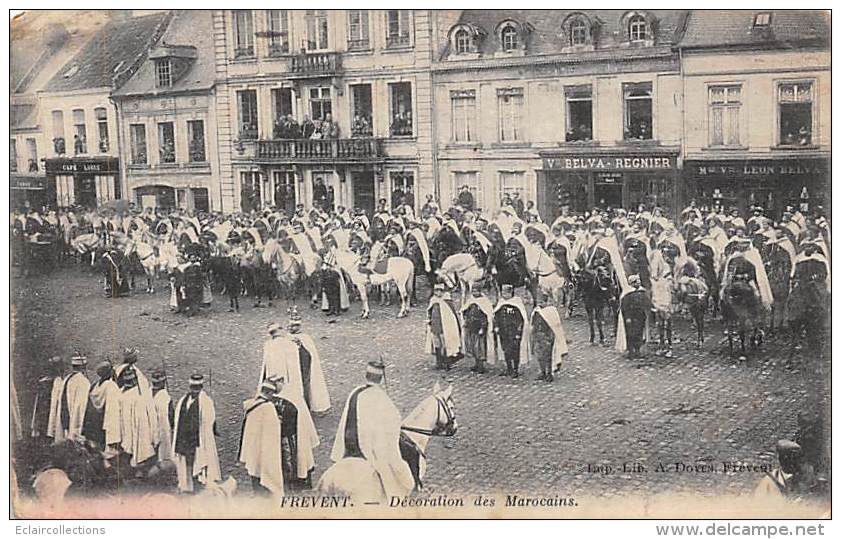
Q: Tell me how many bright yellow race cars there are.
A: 0